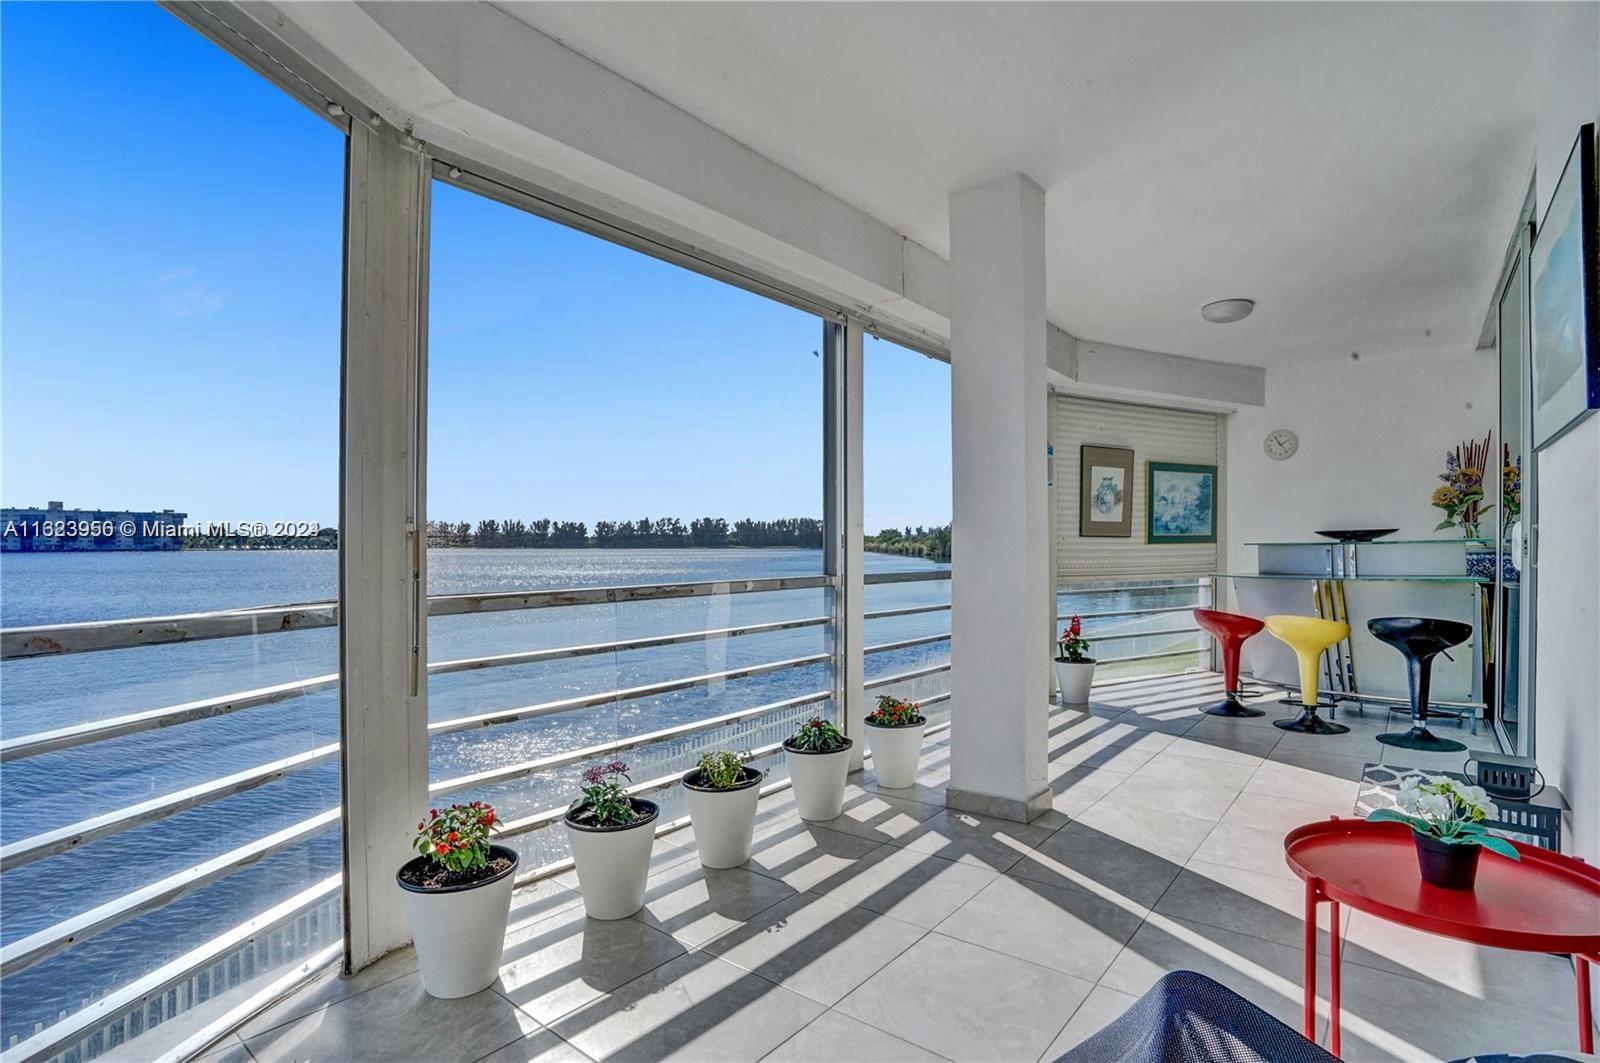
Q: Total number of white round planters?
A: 6